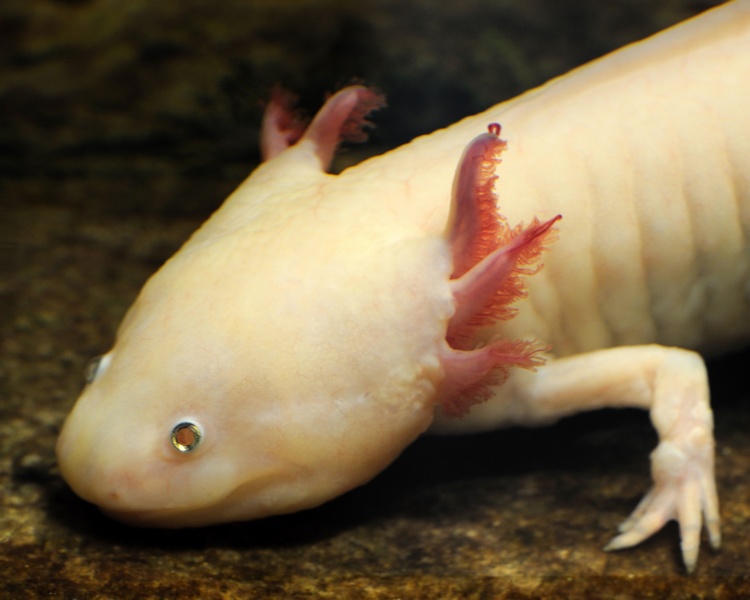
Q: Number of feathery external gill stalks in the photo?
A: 5